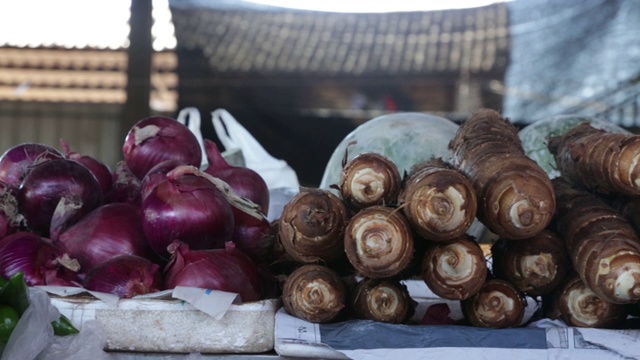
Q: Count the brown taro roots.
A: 13